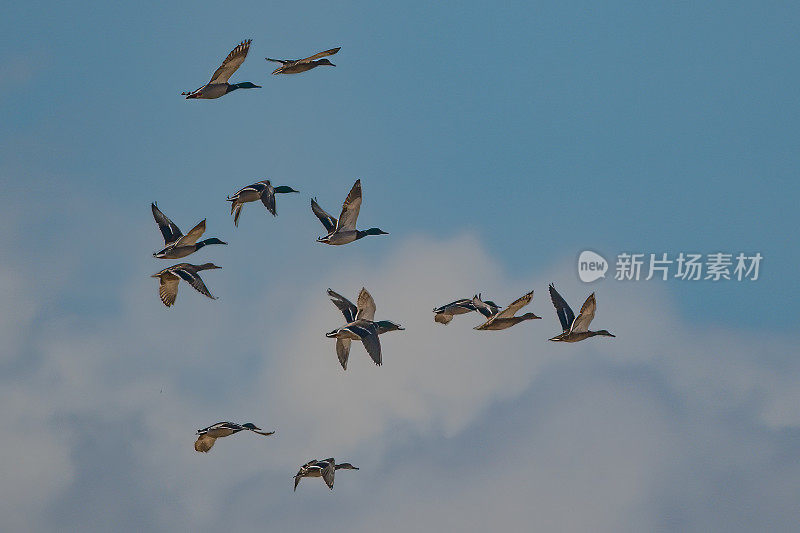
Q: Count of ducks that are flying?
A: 13